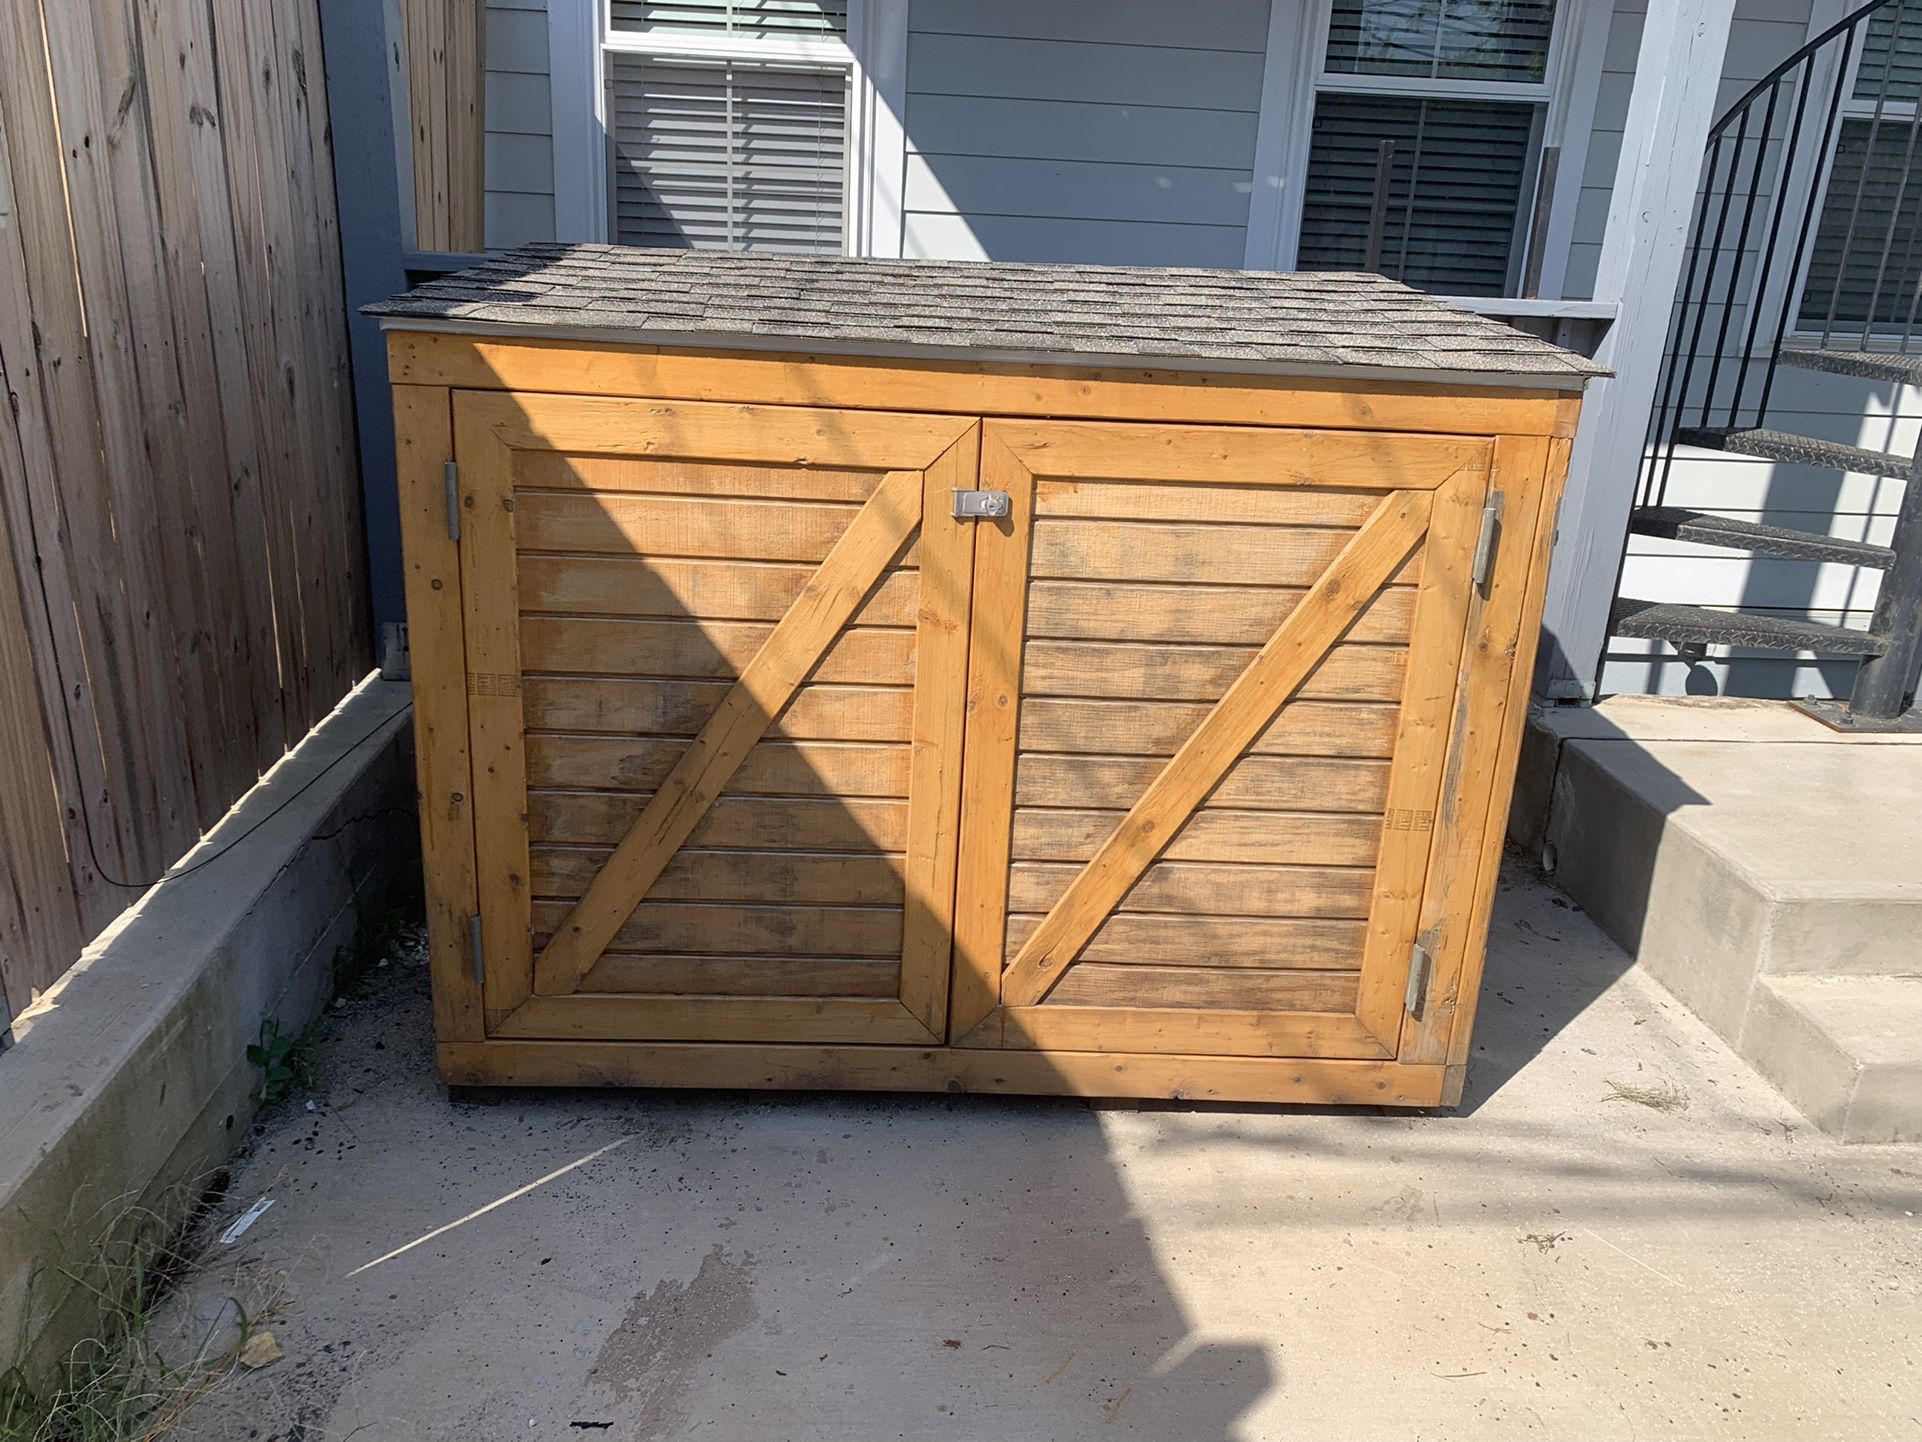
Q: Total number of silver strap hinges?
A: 4